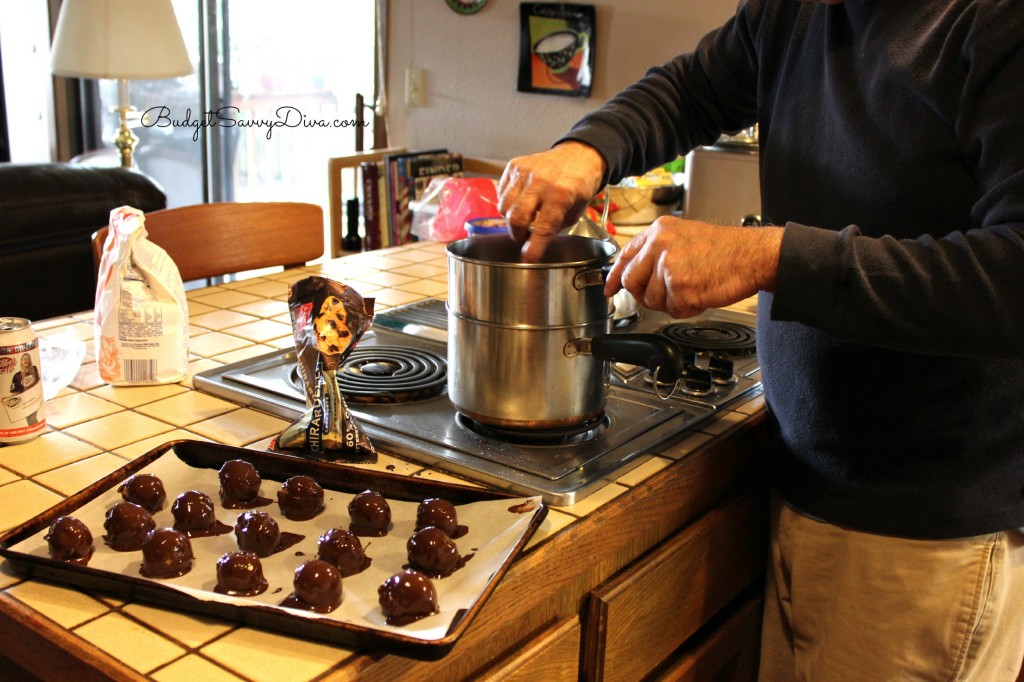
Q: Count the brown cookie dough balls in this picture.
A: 15